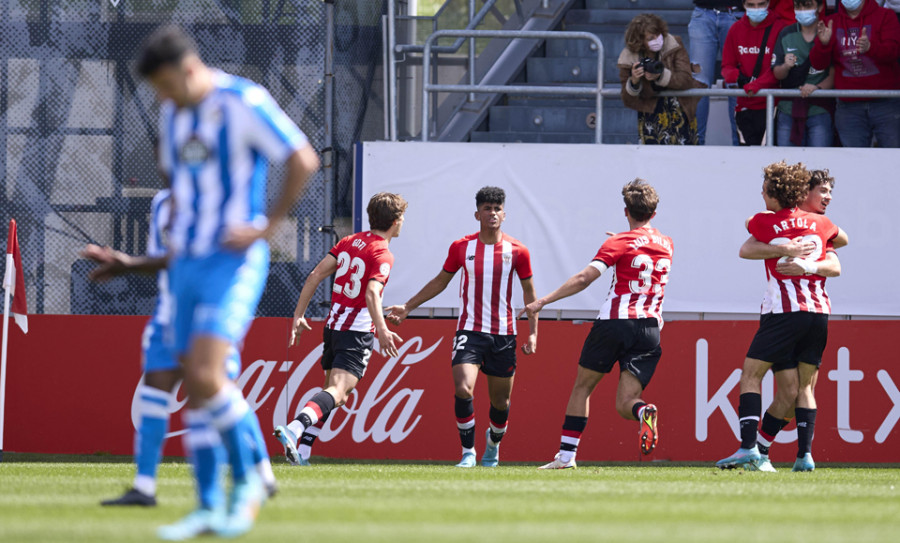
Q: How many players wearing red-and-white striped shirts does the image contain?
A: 5